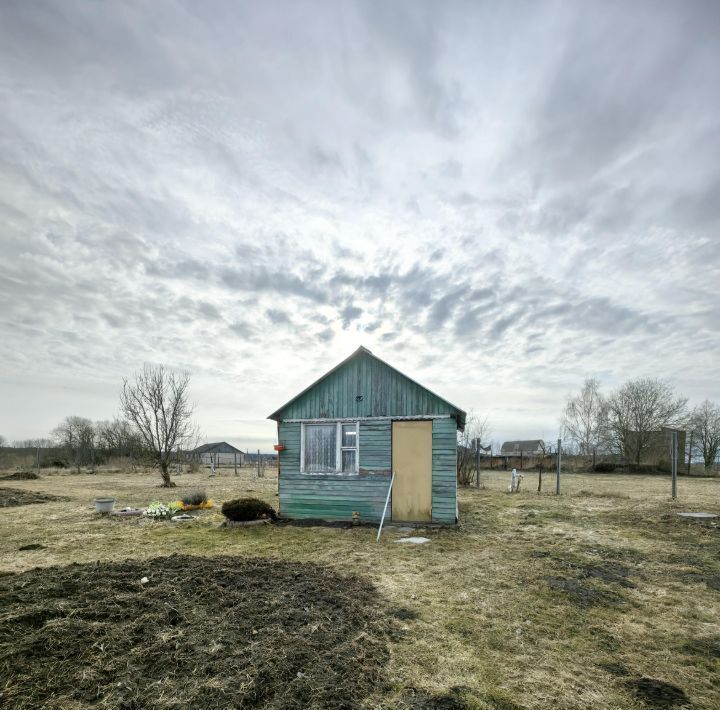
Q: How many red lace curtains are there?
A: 0